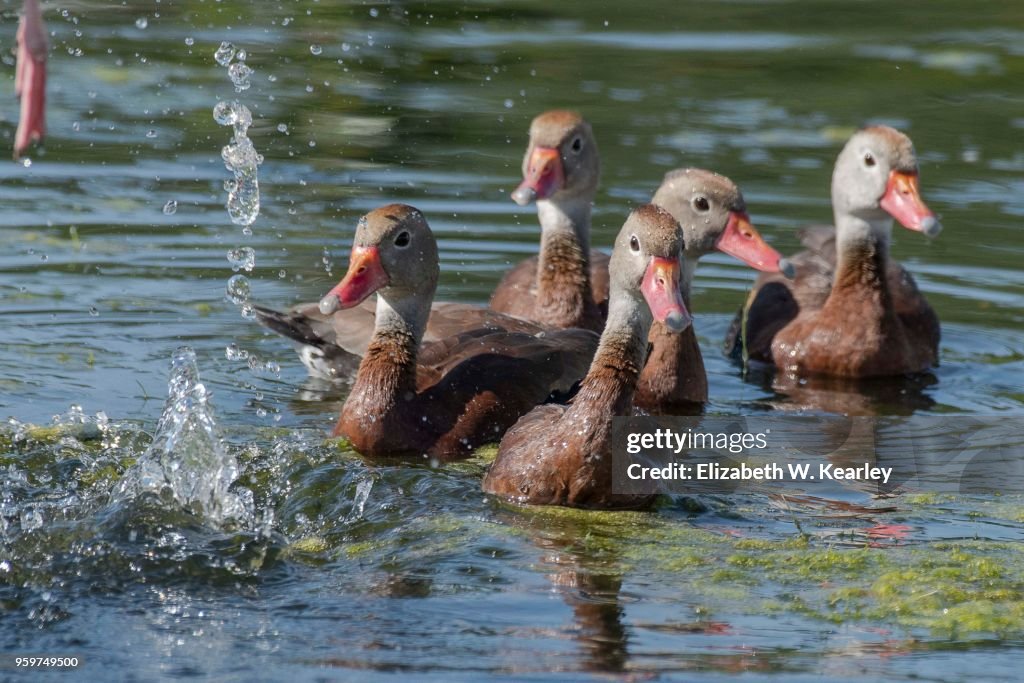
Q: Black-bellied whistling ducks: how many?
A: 5